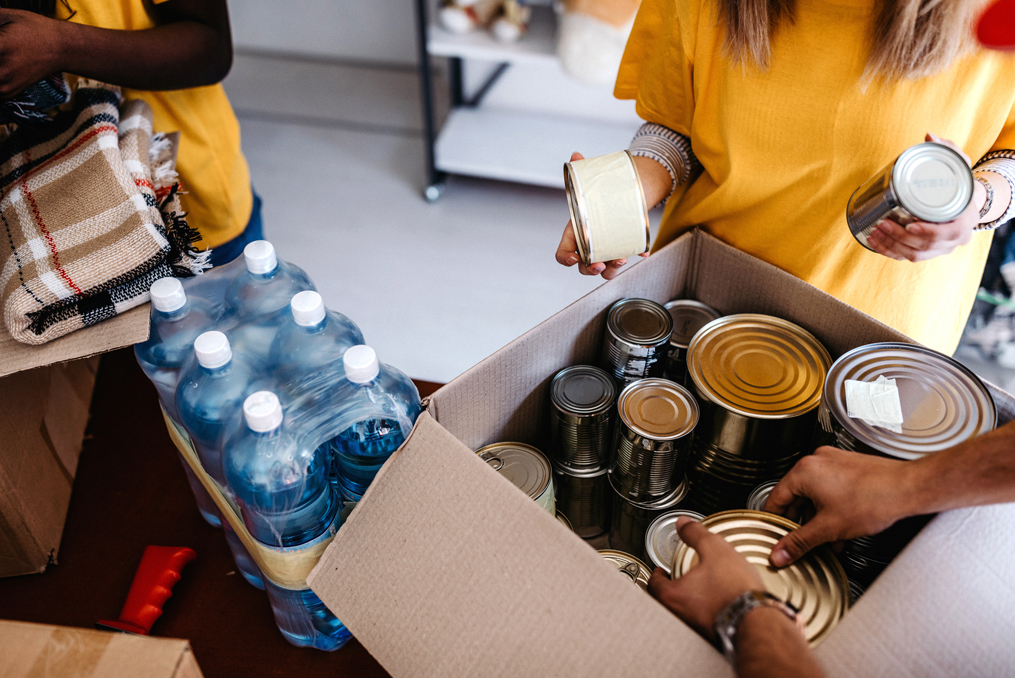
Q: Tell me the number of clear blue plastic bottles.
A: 6